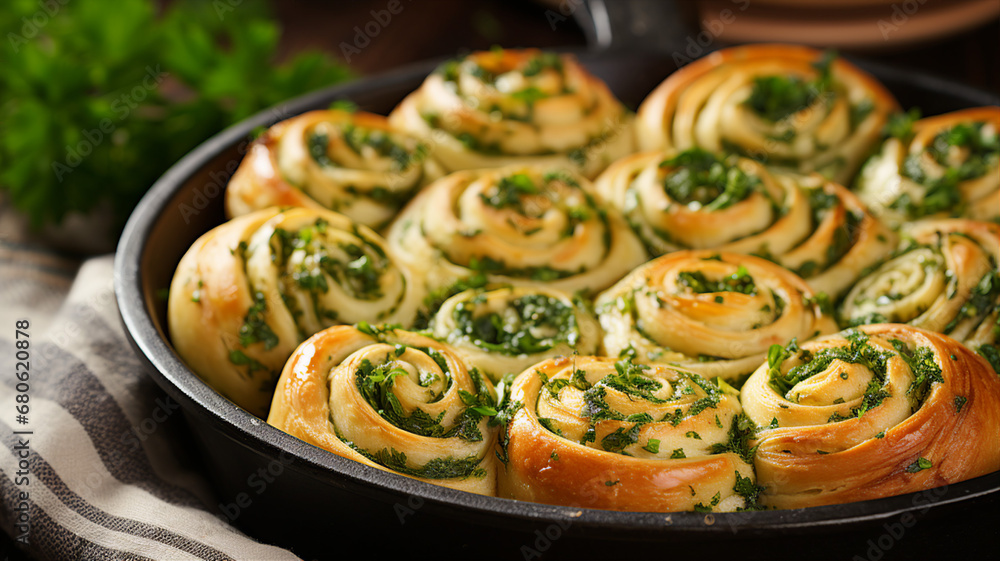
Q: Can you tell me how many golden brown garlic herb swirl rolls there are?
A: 13